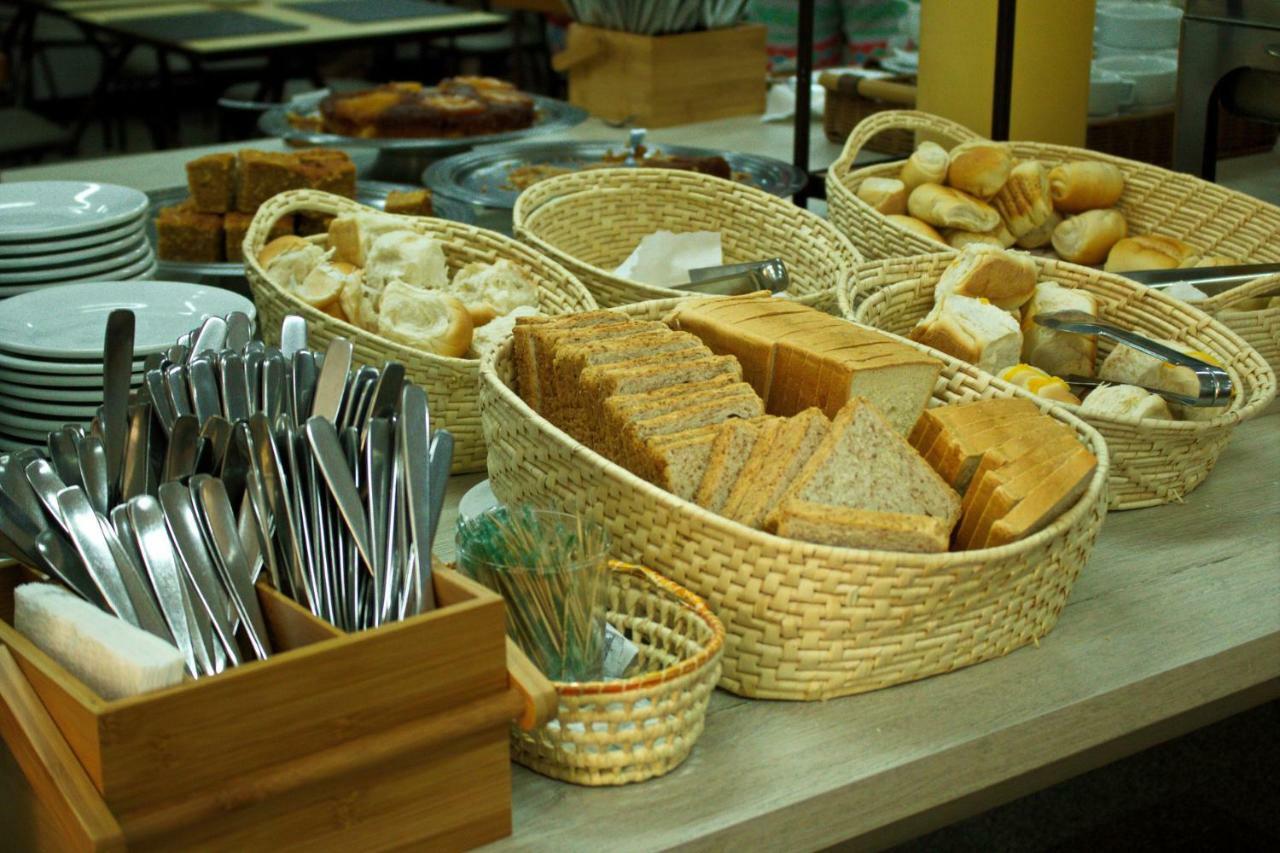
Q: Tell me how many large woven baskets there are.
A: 5